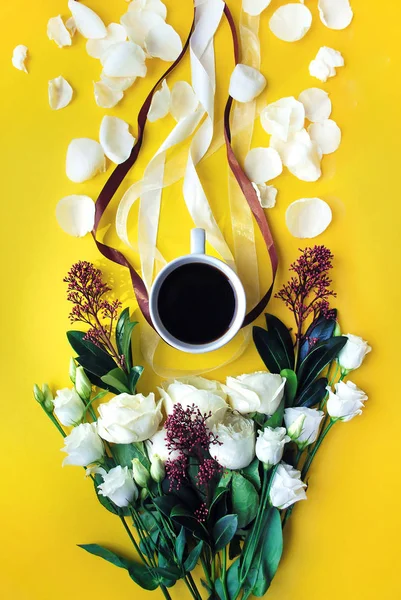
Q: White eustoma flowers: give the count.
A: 8